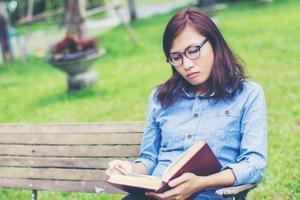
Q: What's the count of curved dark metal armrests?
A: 1